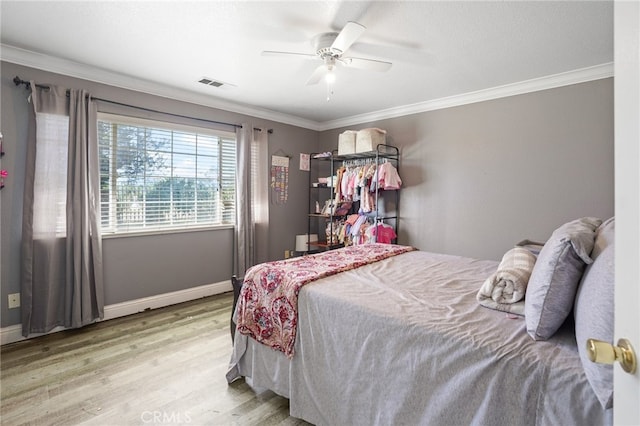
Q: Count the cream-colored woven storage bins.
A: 2